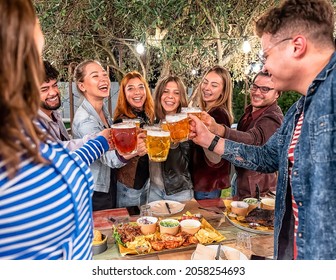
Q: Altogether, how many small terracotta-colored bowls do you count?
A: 6